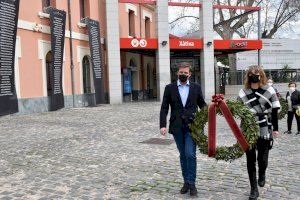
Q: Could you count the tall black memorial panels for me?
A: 3